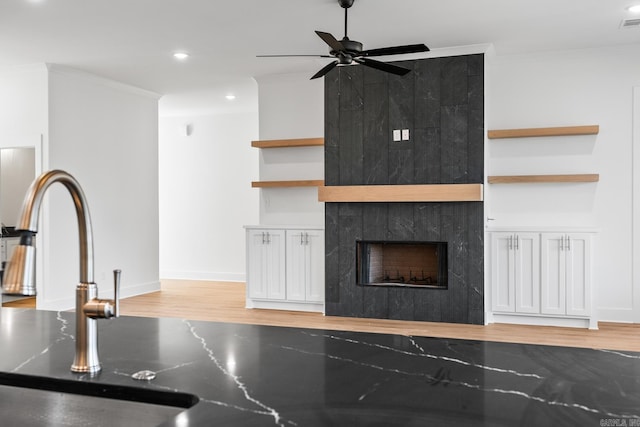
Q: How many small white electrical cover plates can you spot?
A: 2